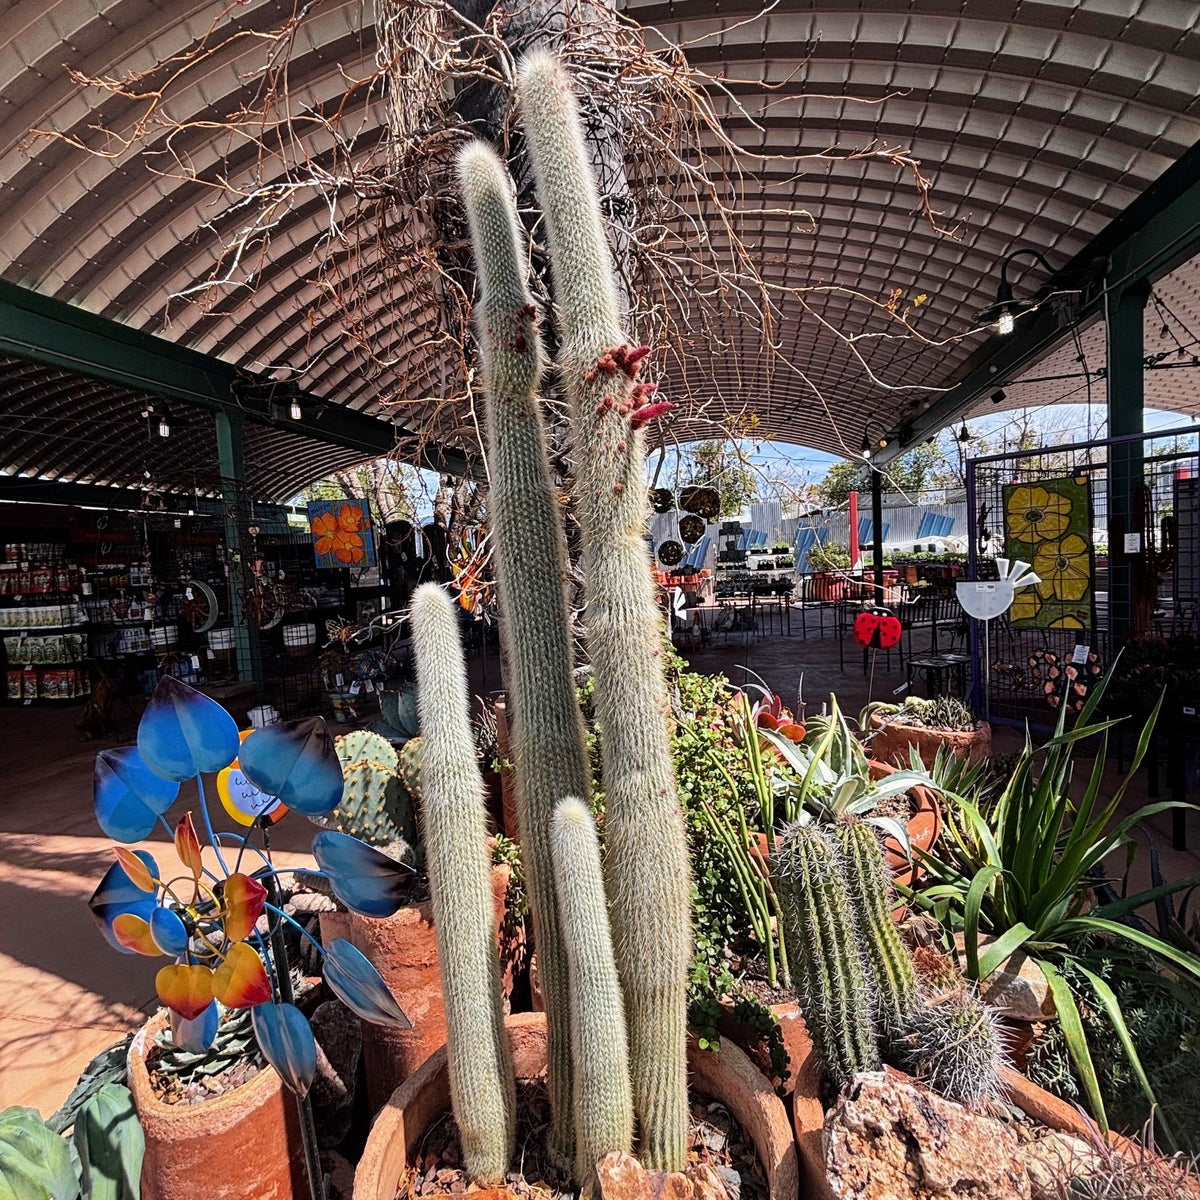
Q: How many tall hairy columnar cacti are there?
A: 4